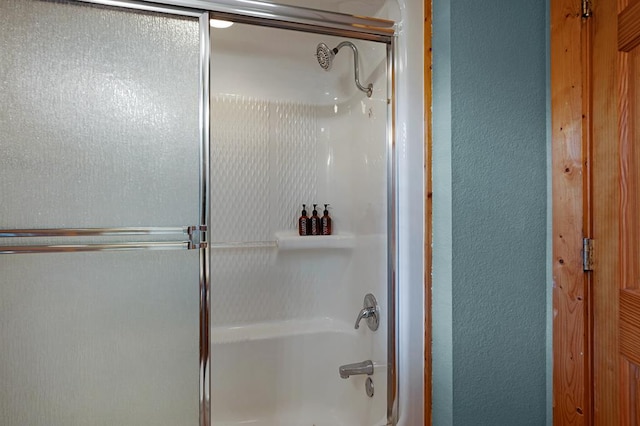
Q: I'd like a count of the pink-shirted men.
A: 0